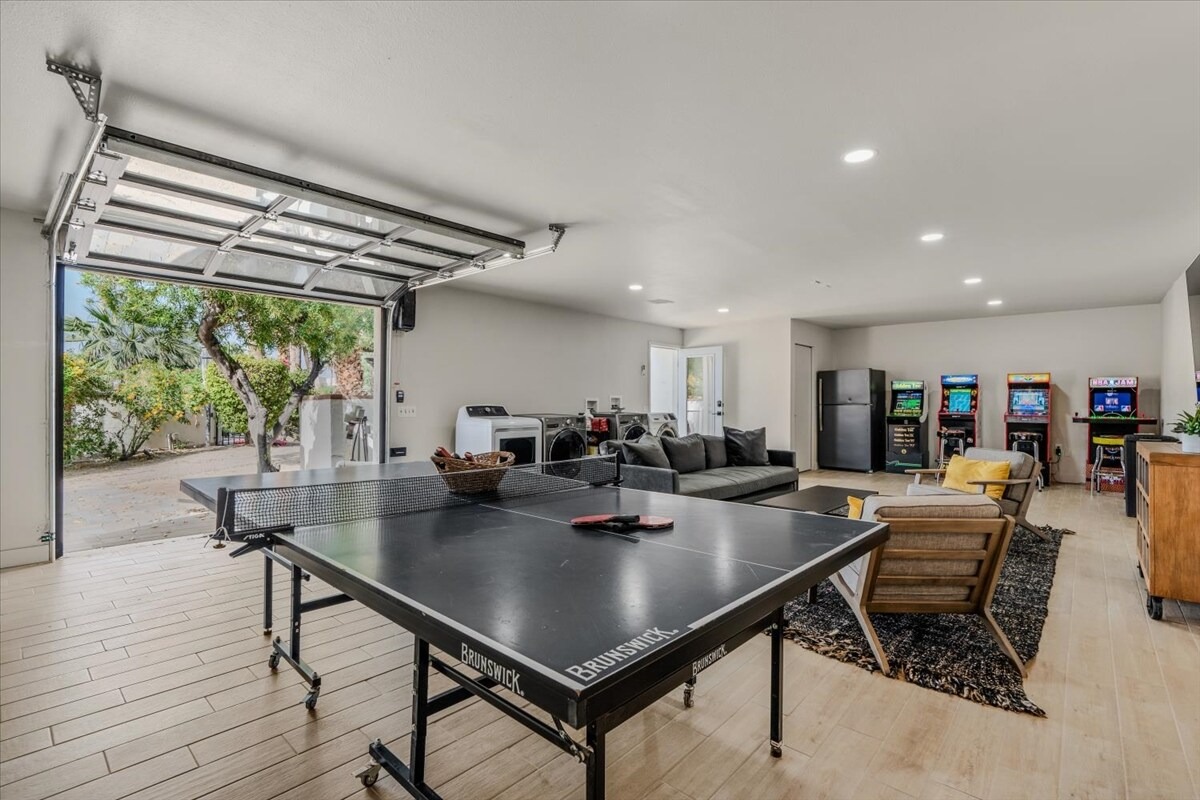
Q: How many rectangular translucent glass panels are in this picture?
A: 12